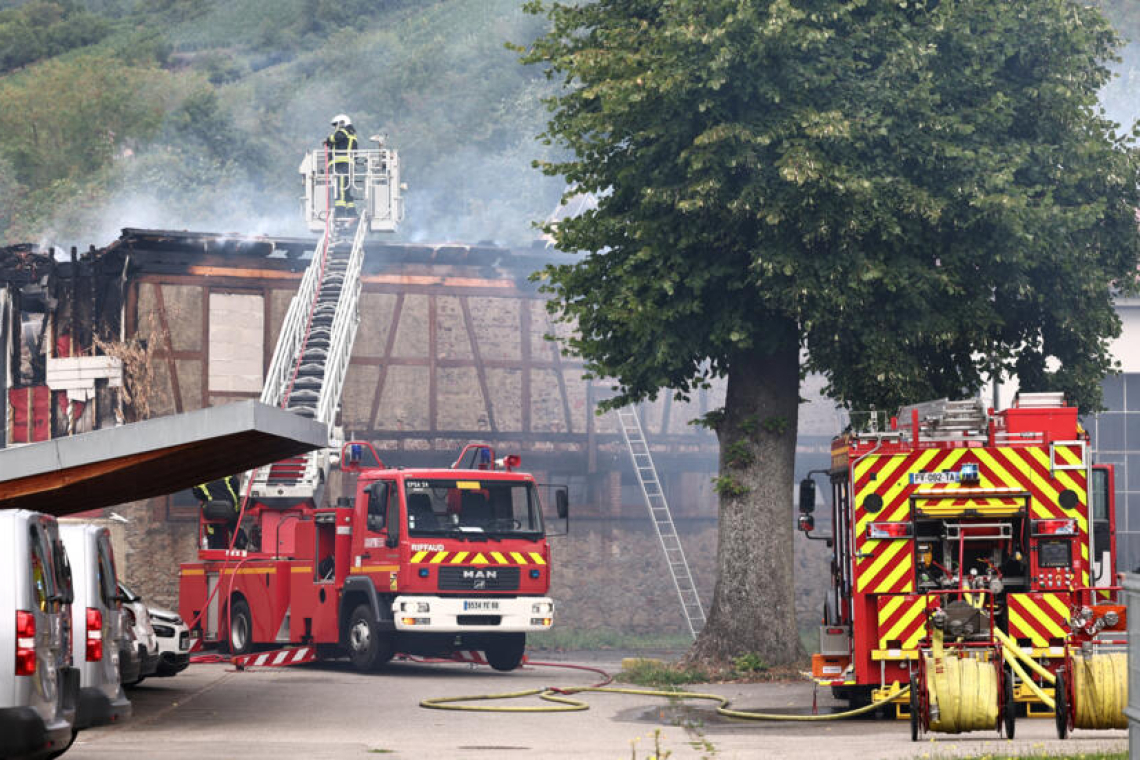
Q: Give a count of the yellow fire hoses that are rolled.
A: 2